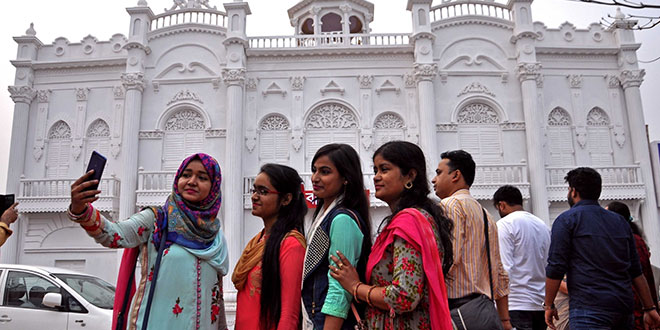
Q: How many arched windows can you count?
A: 9